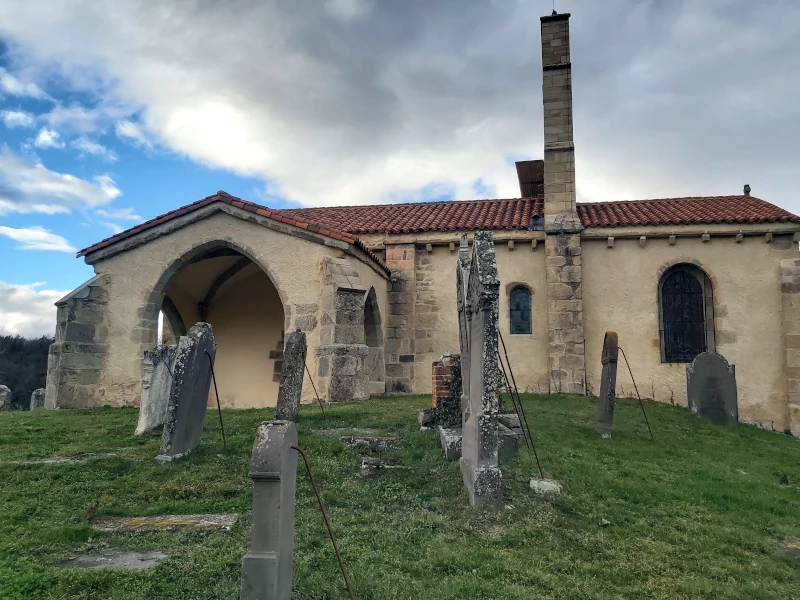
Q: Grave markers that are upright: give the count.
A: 10